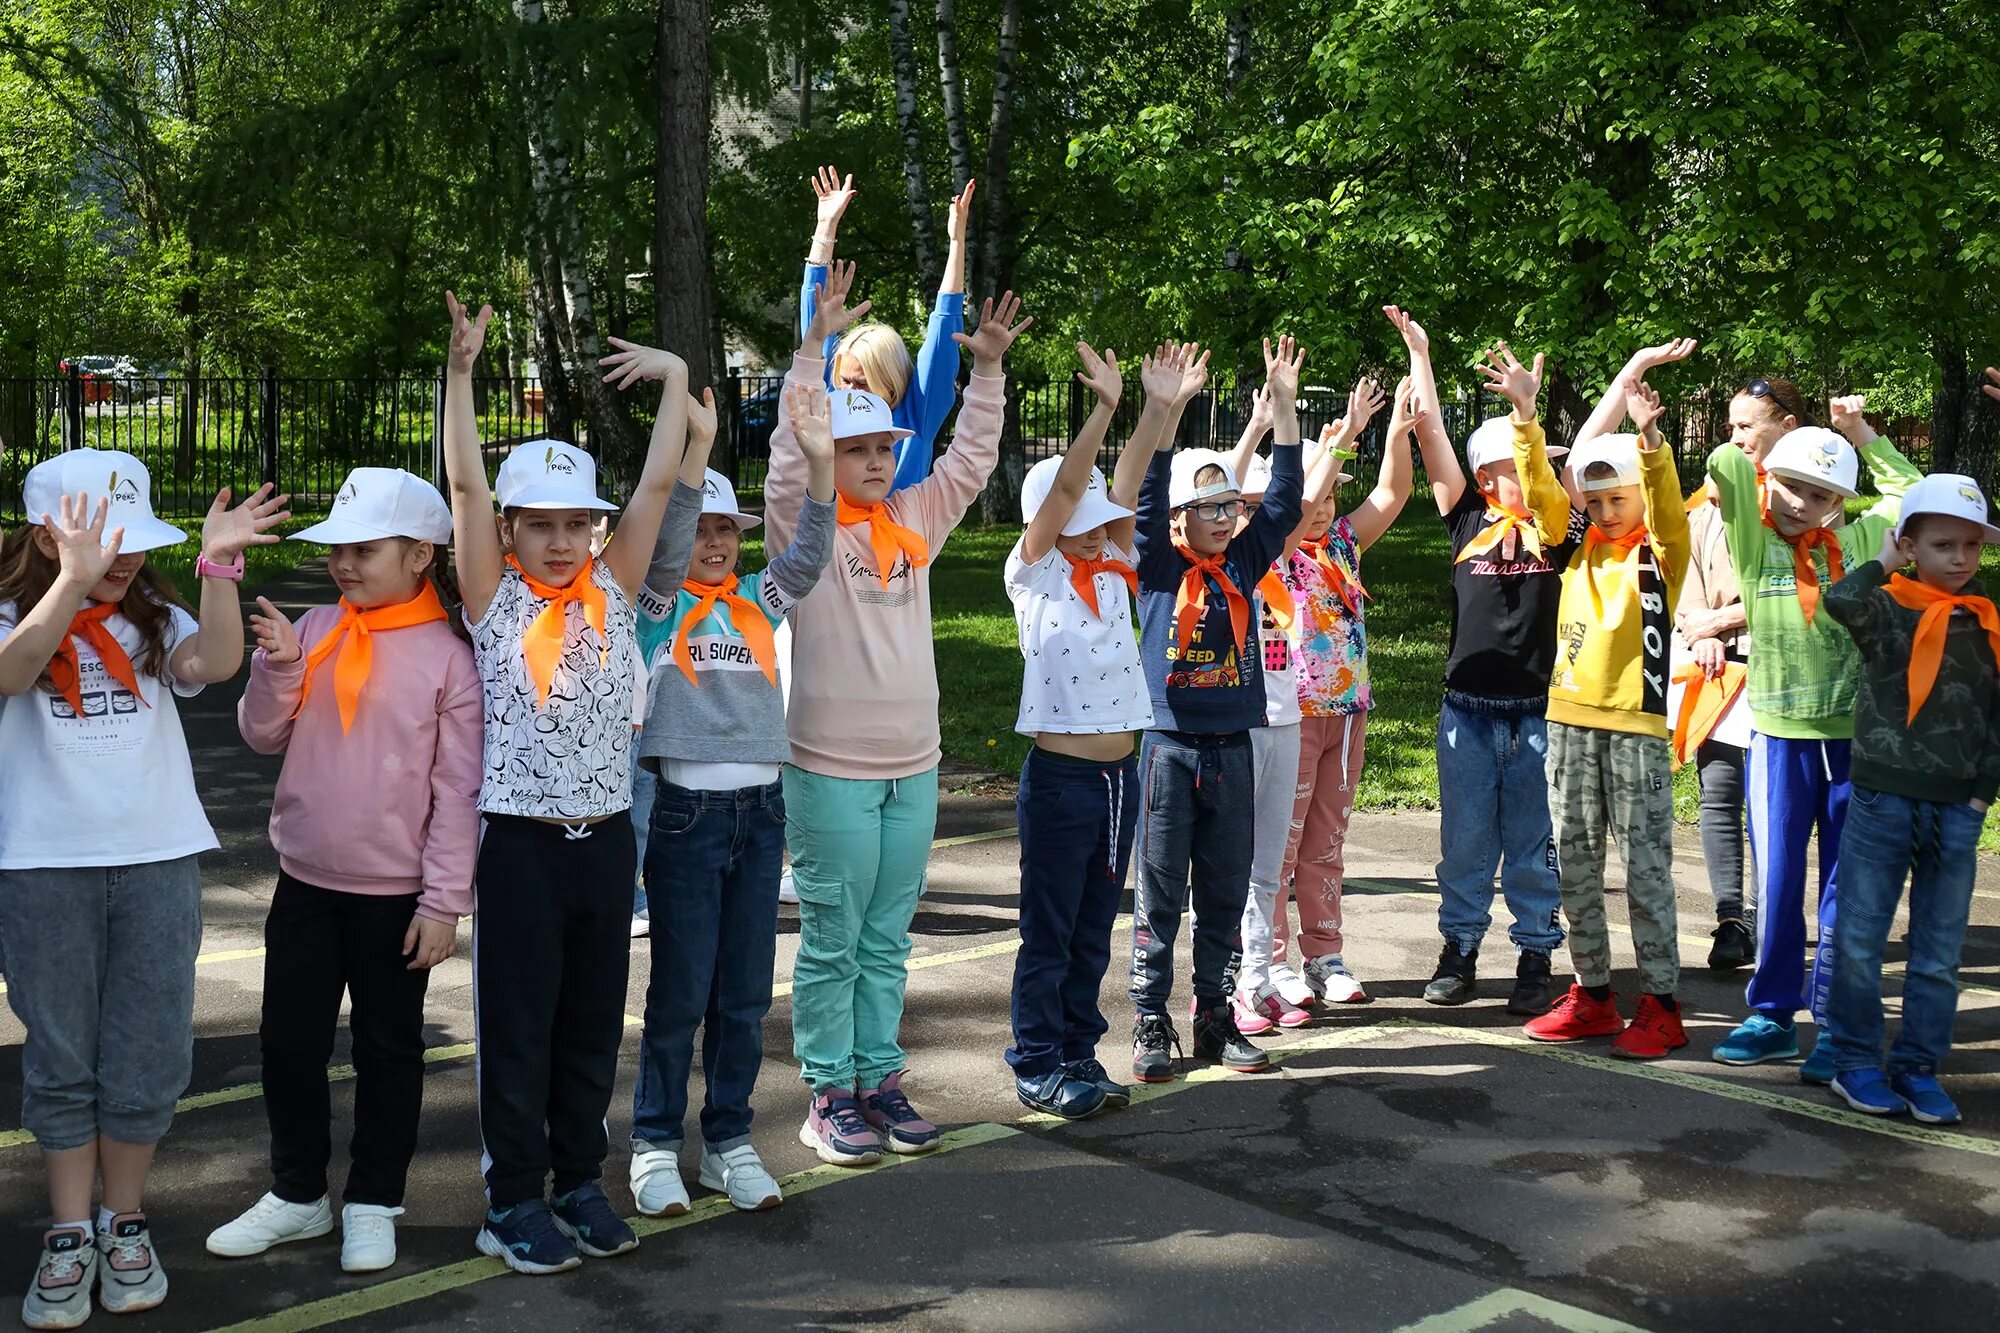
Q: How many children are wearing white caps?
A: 13